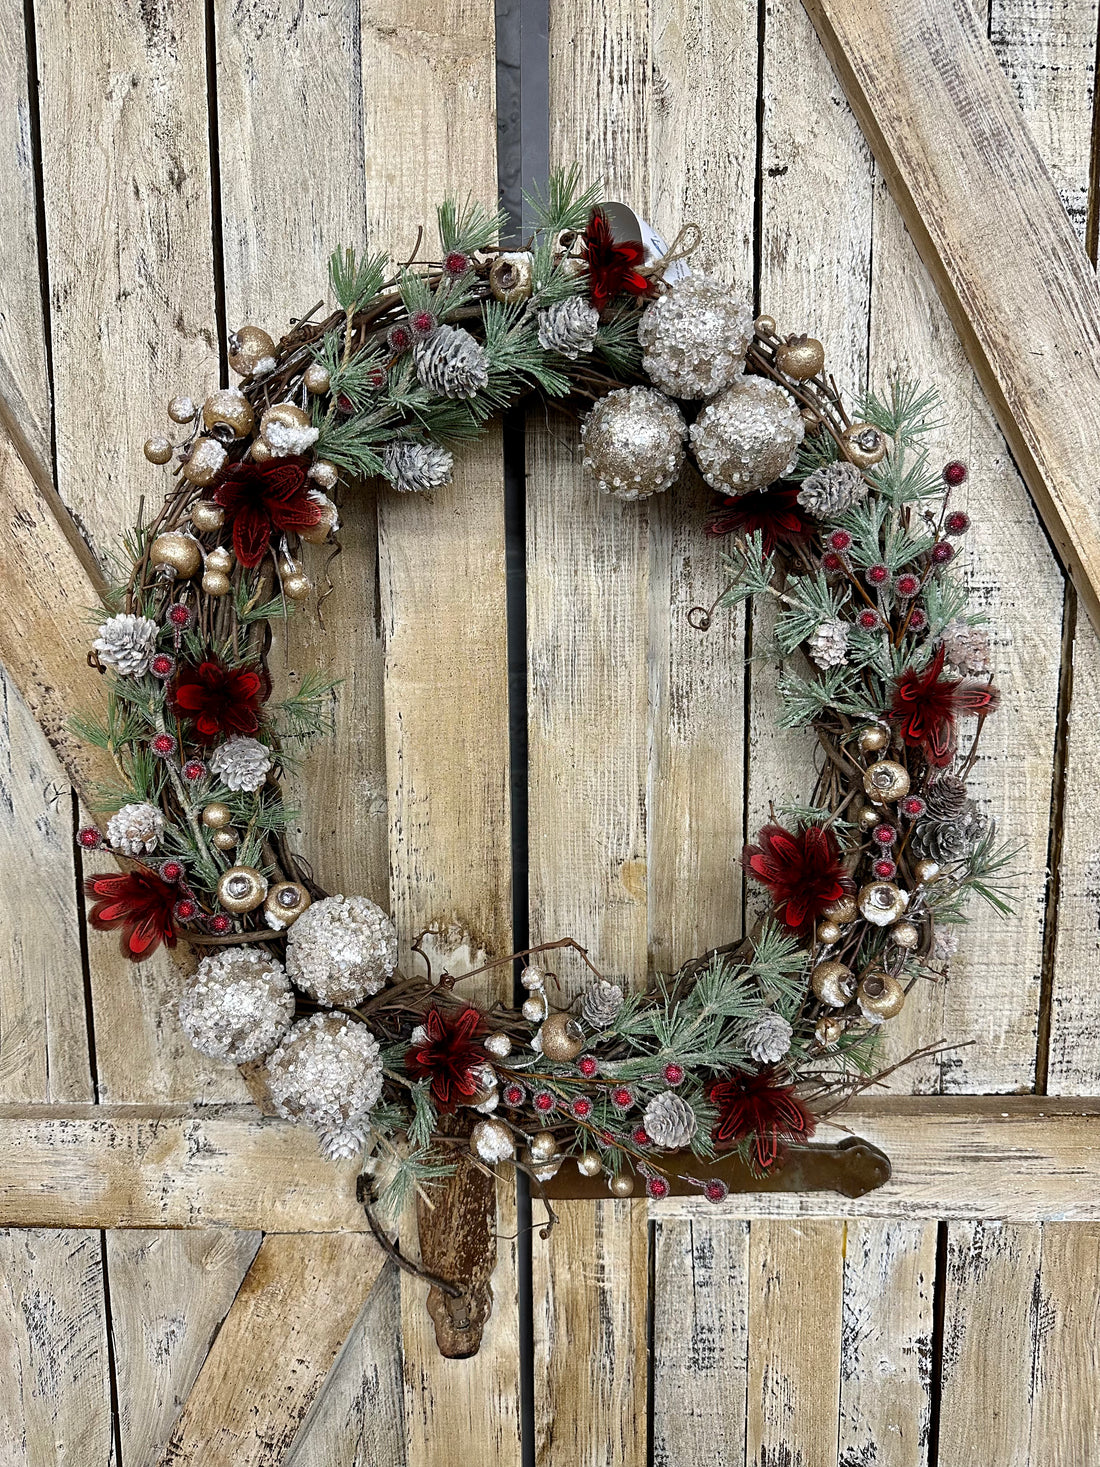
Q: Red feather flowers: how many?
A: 9